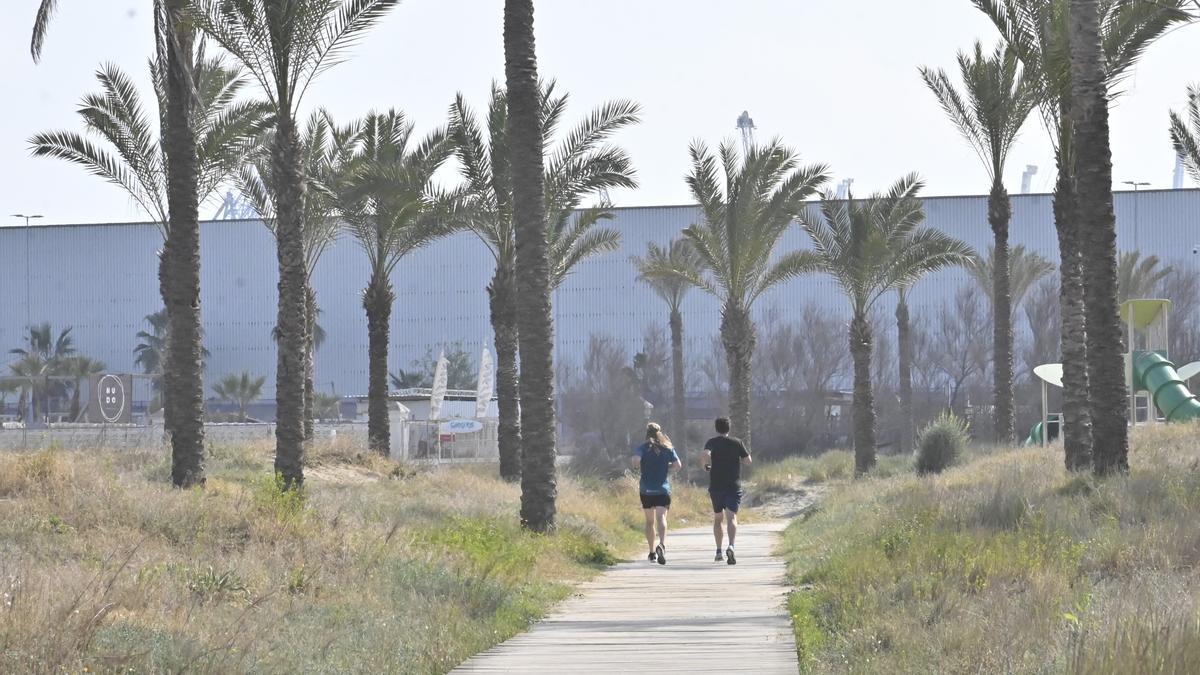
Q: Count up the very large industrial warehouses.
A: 1